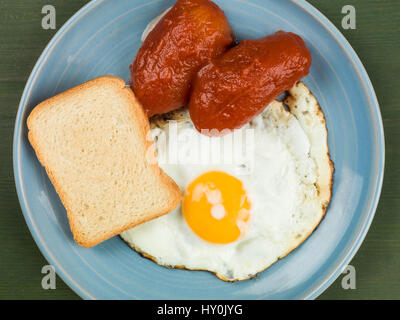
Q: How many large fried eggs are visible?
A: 1